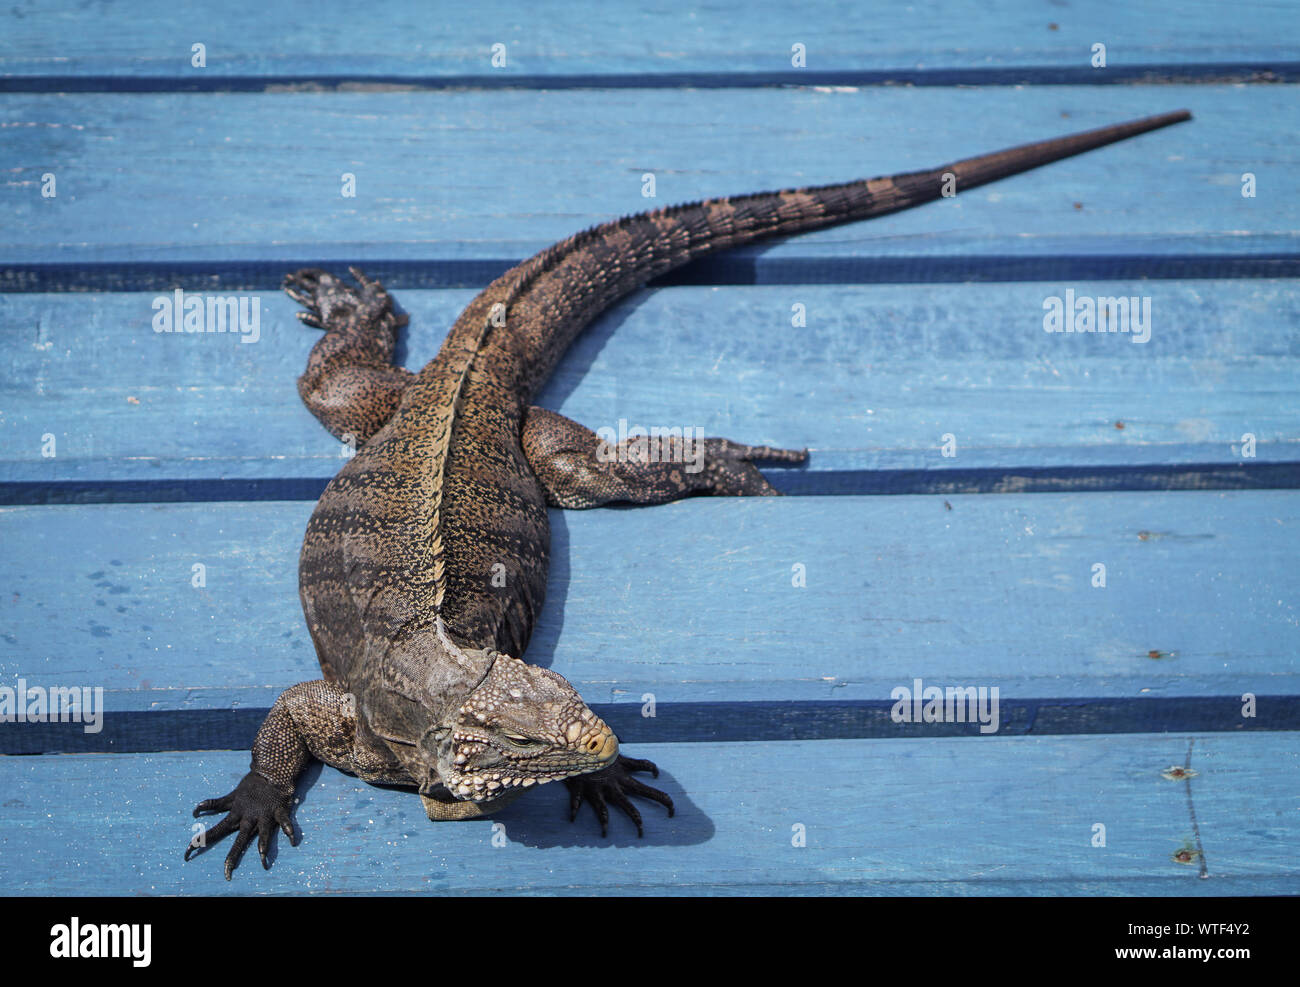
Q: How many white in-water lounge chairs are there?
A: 0